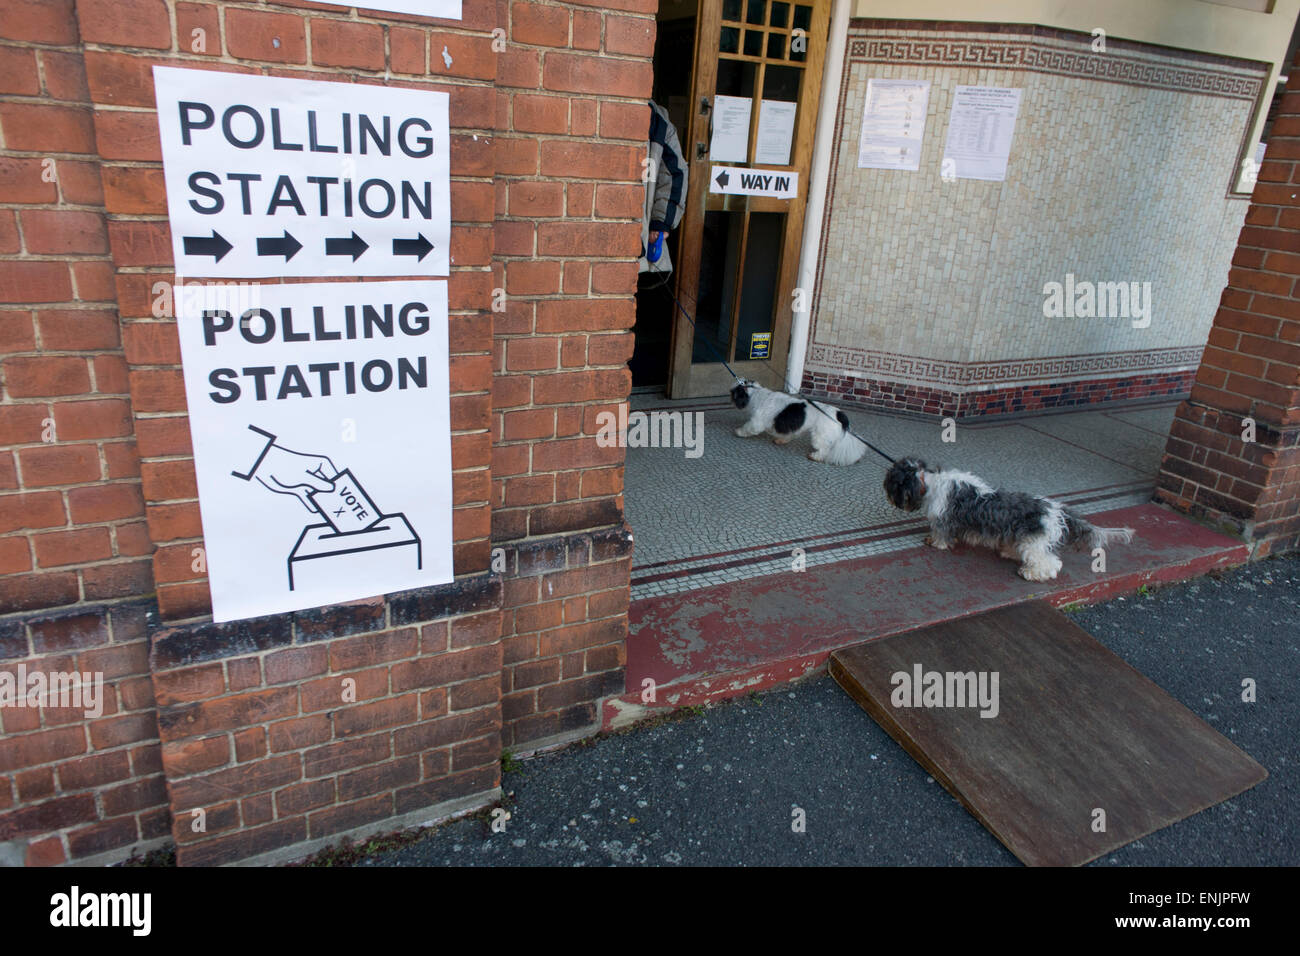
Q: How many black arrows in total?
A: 5